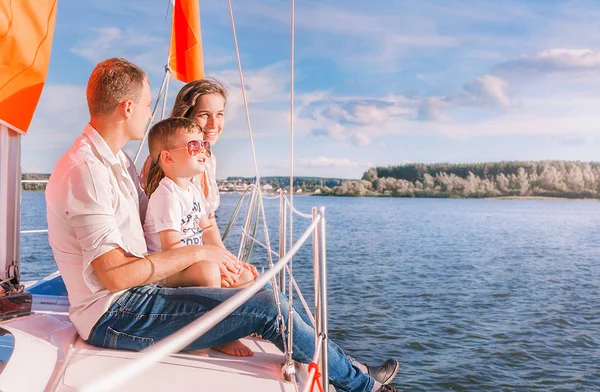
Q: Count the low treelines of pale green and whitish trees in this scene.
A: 1